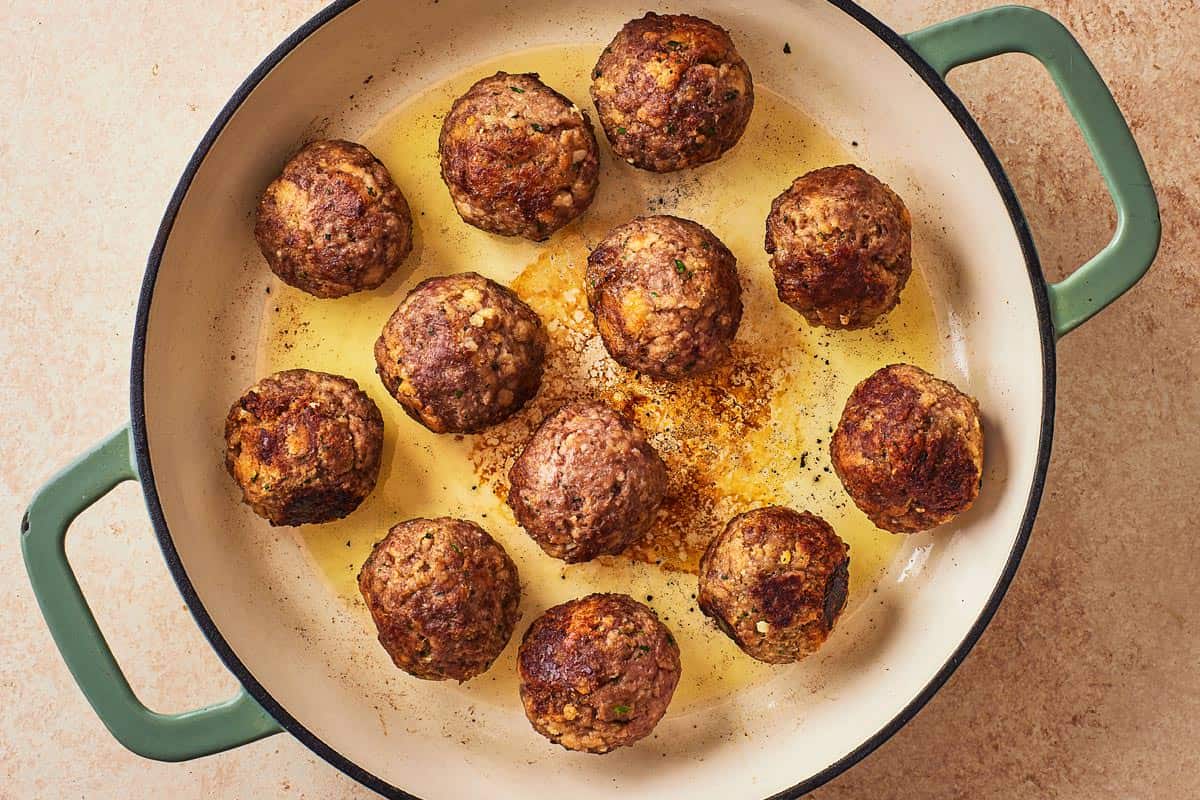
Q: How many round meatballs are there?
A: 12